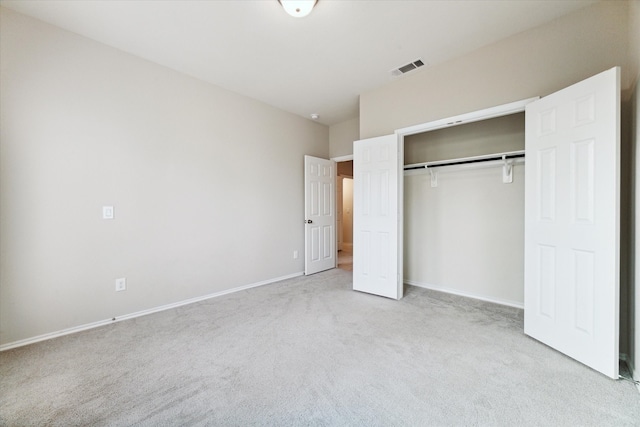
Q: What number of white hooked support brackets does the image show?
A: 2